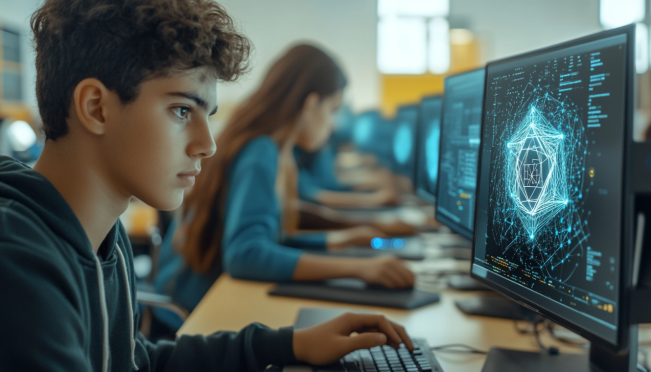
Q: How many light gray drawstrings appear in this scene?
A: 2